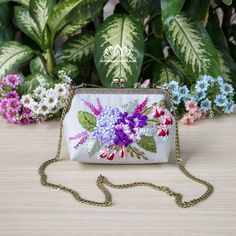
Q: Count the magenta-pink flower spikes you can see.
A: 5